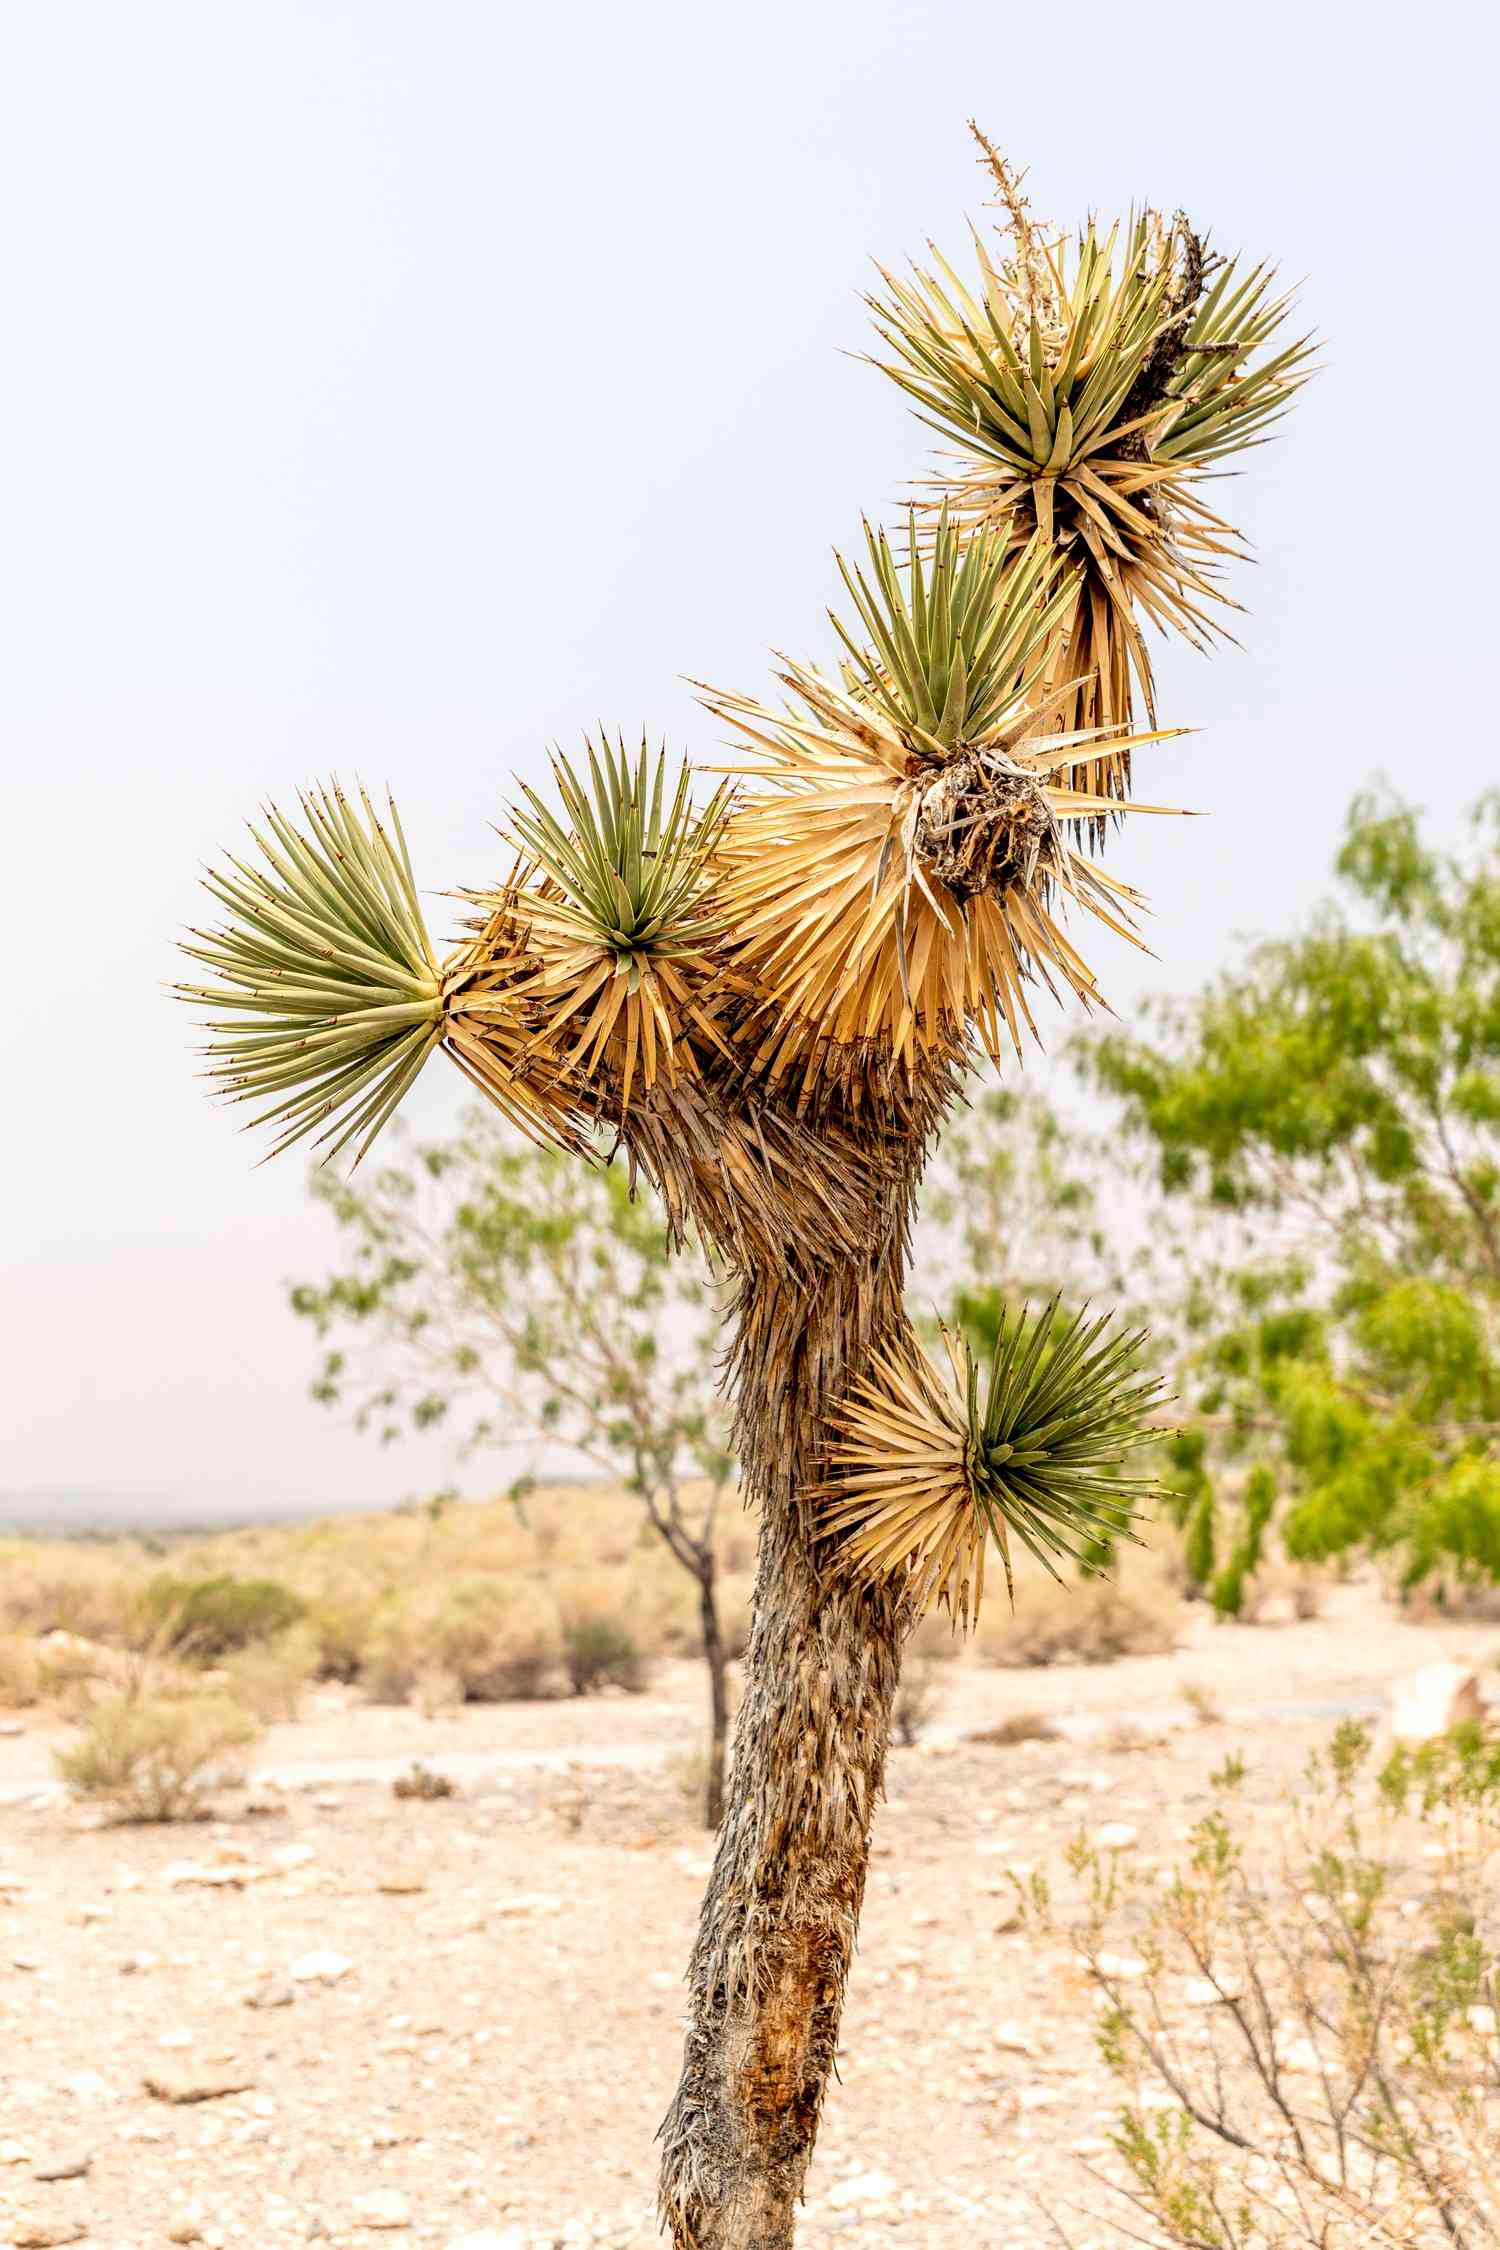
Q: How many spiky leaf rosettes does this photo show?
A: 5